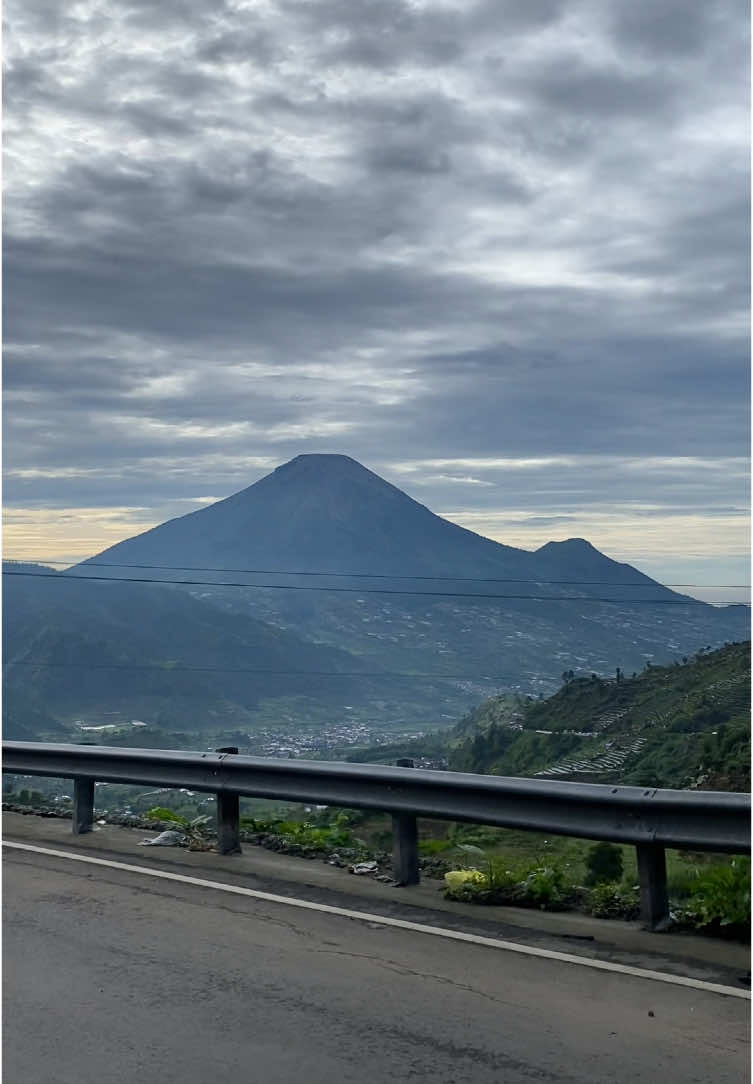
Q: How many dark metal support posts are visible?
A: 4